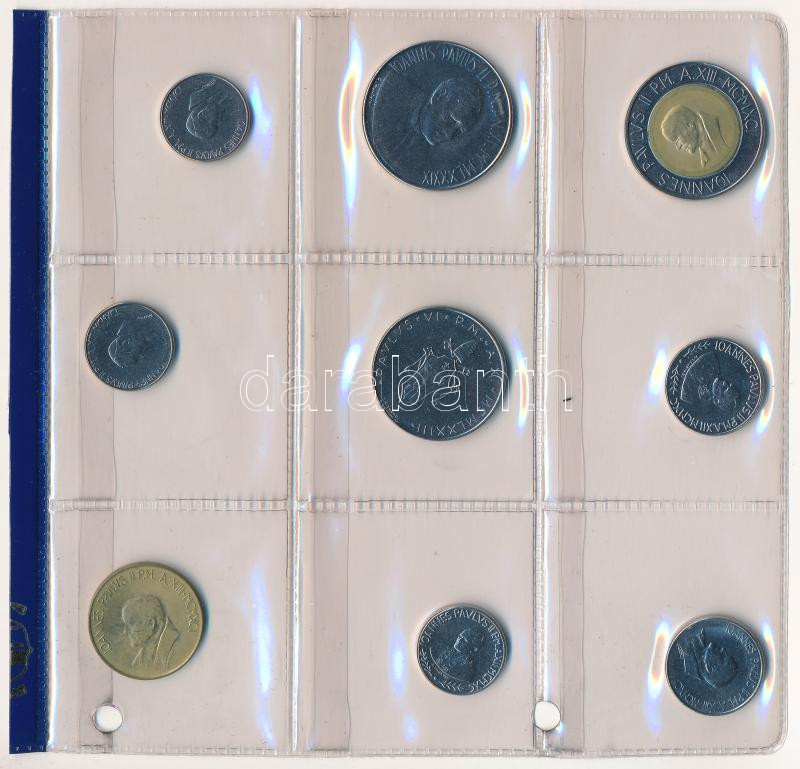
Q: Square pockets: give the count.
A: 9